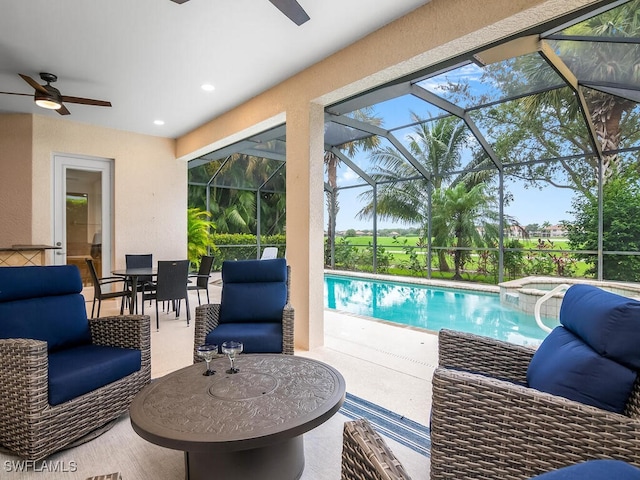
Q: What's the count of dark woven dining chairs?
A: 4